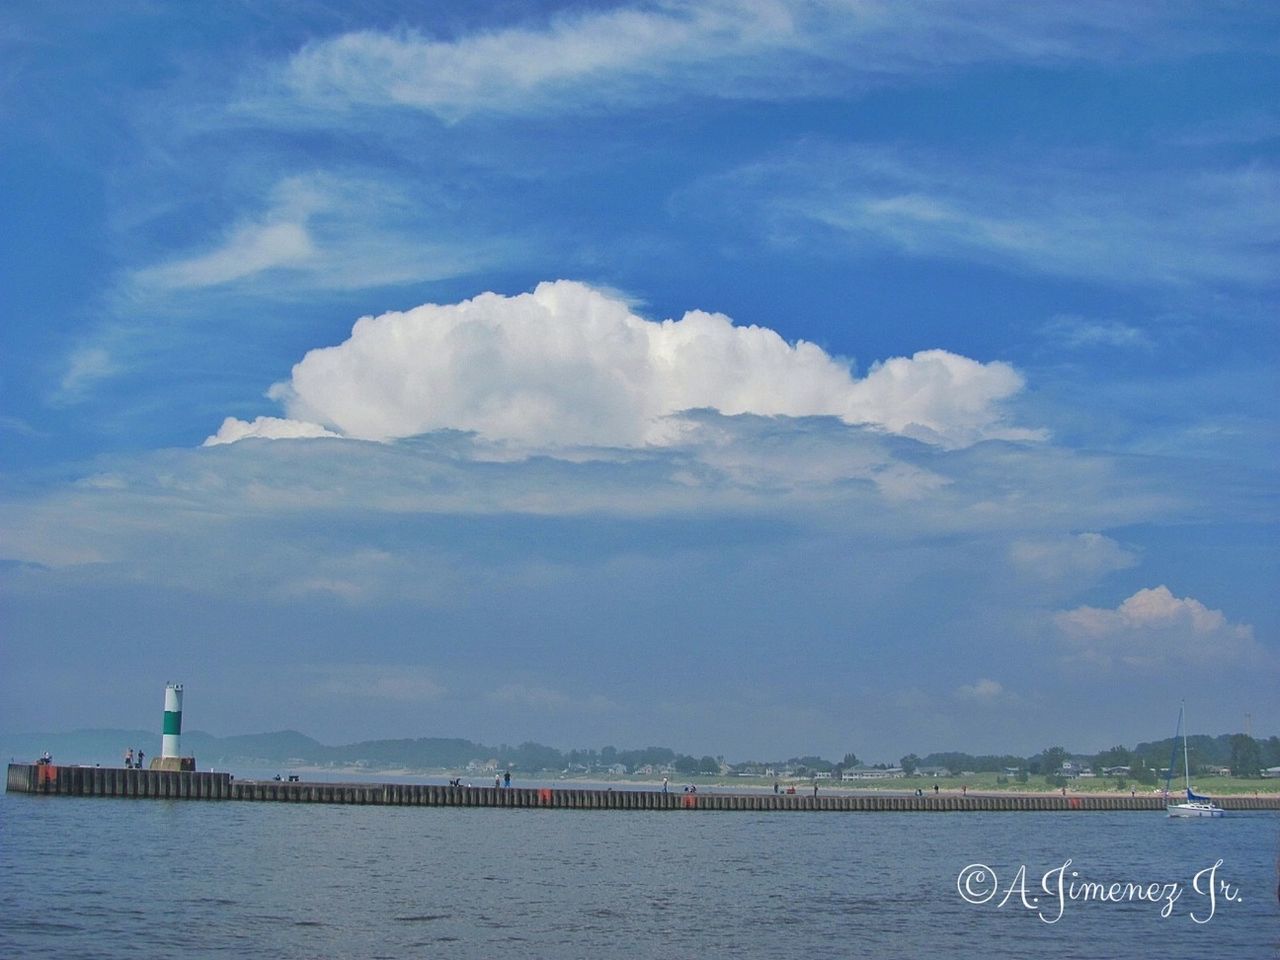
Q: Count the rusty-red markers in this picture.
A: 4